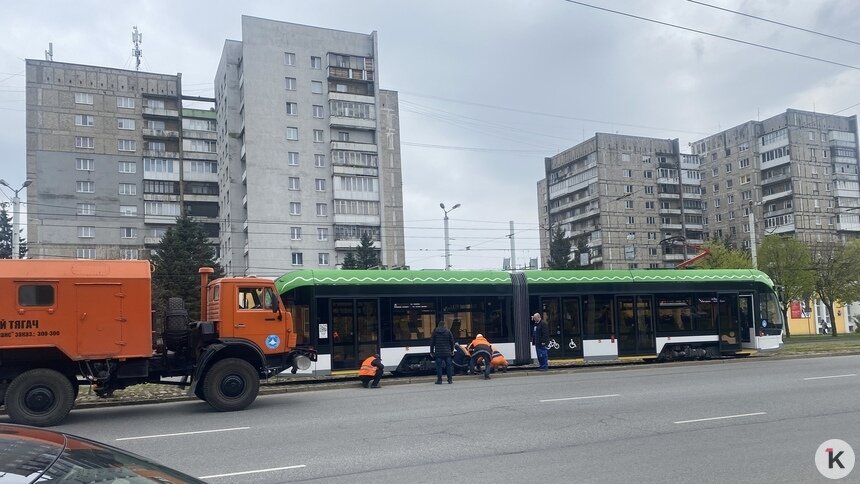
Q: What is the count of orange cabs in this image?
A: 1